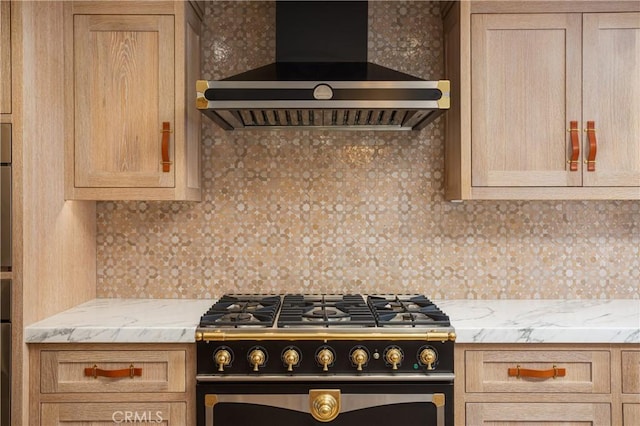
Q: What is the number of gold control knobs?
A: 7